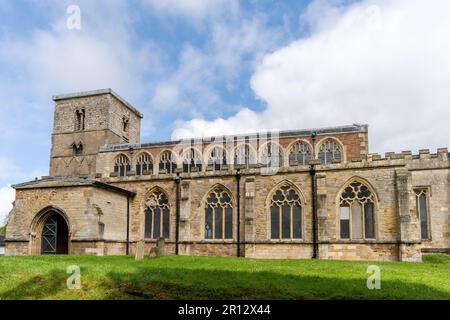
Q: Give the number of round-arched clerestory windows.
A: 9